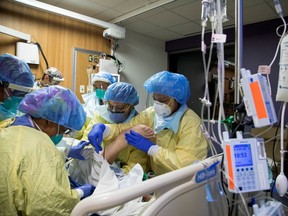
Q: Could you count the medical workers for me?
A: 6